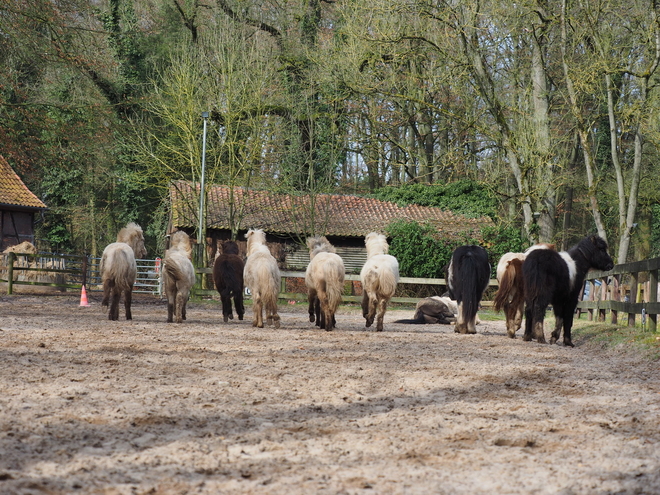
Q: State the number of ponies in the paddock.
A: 10